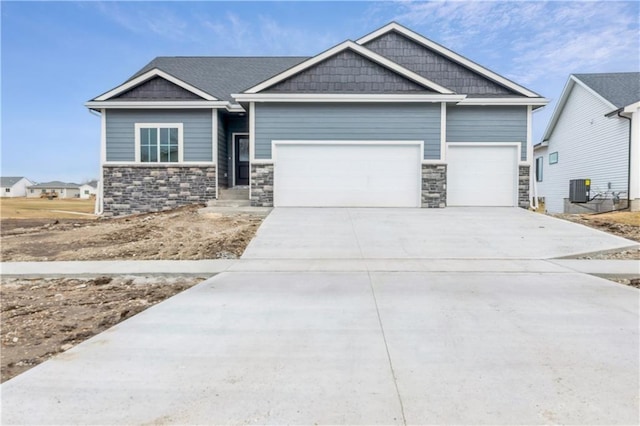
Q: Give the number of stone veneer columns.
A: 3